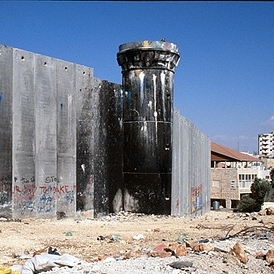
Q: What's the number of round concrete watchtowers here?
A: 1